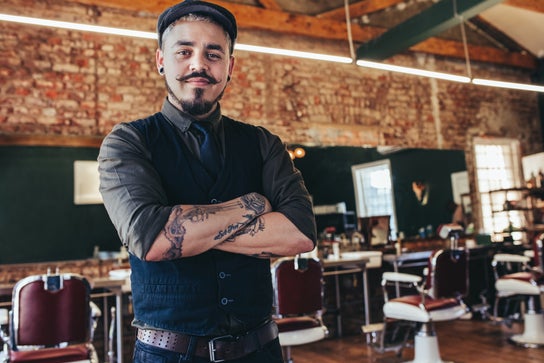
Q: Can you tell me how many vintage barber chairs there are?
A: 4